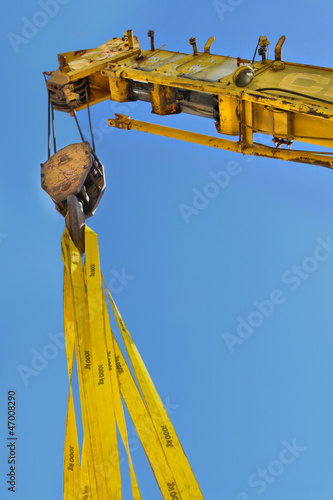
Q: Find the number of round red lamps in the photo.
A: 0